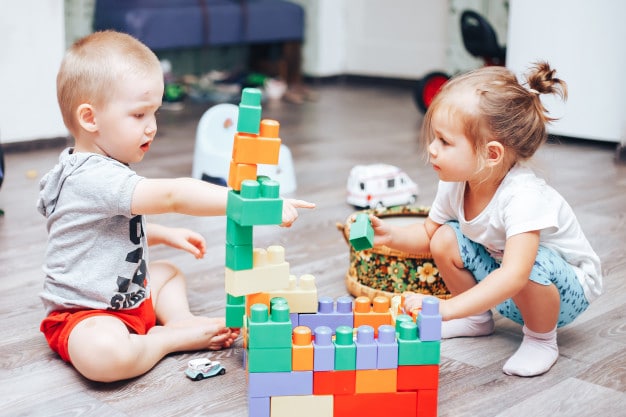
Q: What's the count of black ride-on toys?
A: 1